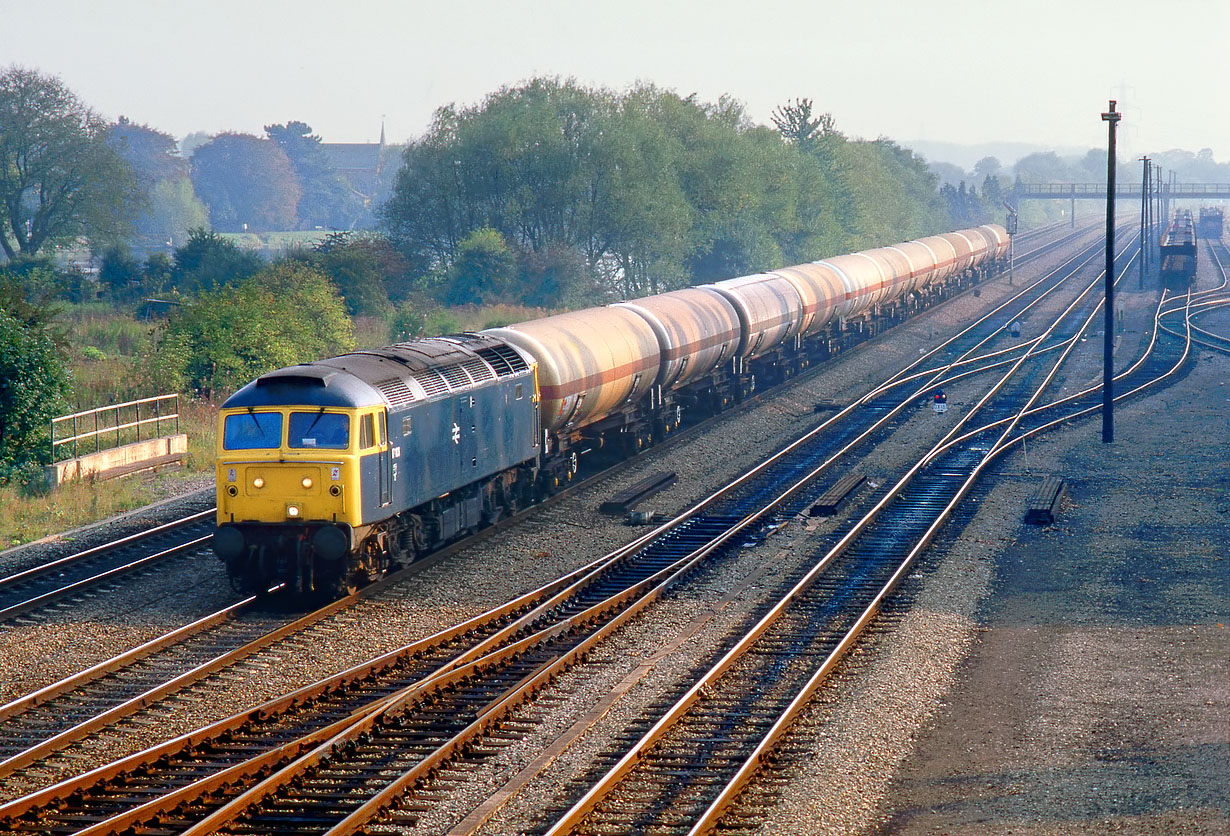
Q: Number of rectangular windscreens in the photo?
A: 2